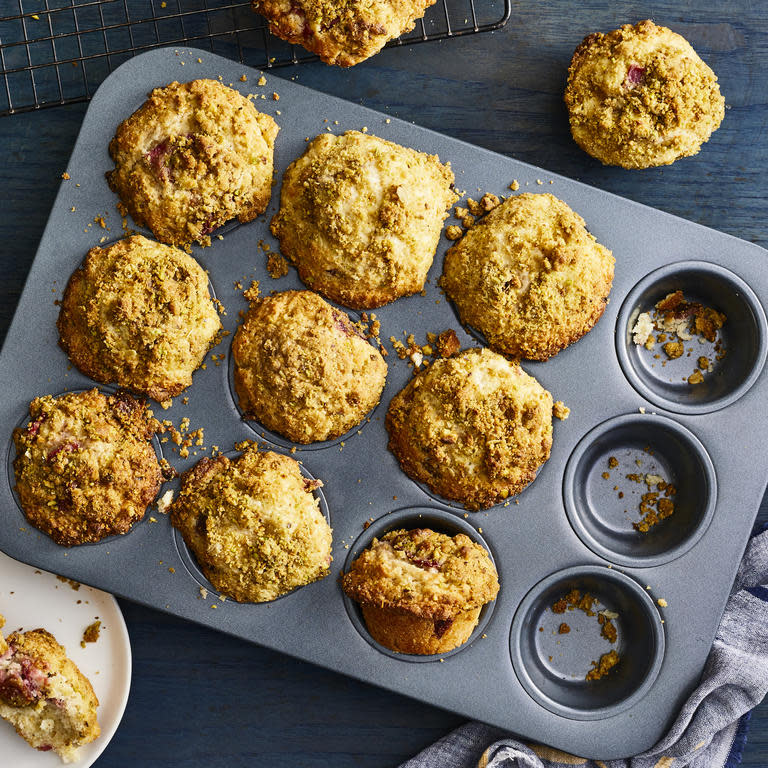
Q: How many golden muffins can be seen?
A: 12